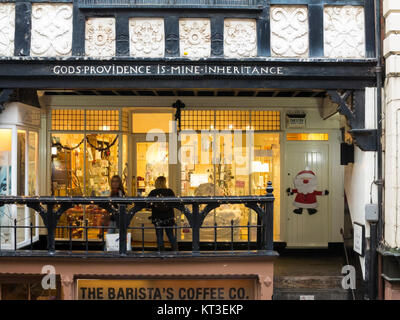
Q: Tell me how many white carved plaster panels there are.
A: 8